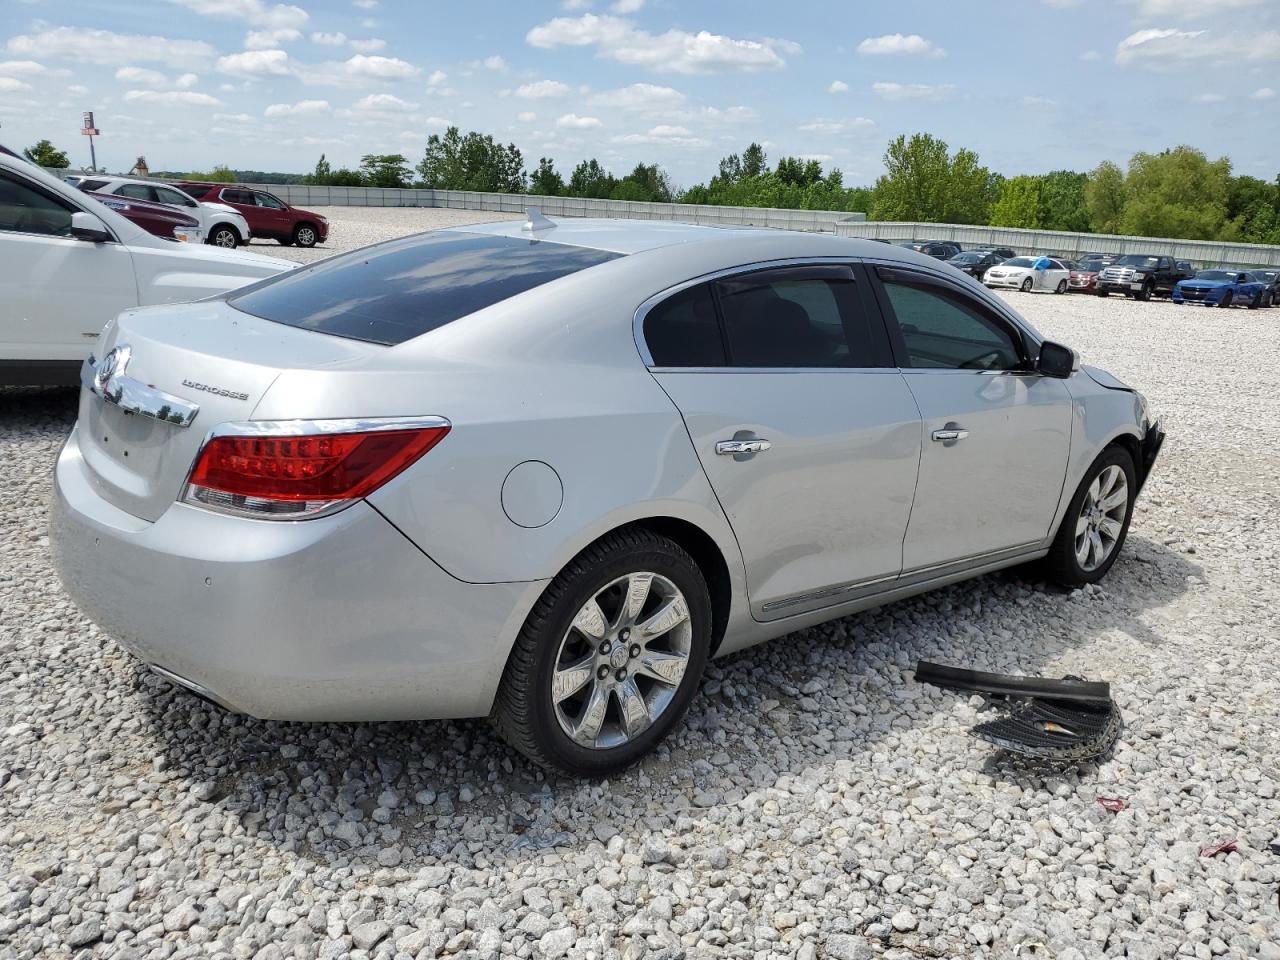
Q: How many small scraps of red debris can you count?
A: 2